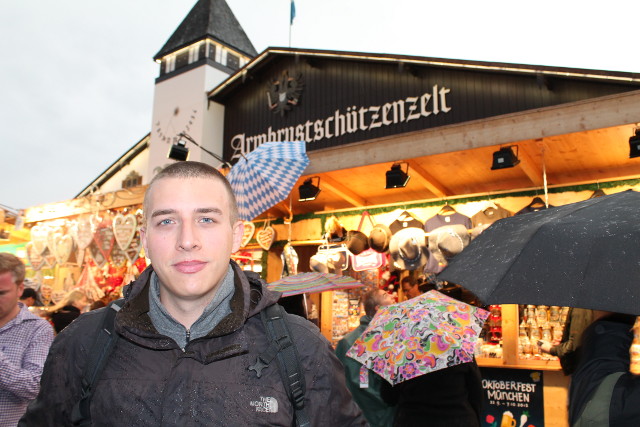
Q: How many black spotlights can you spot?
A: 5